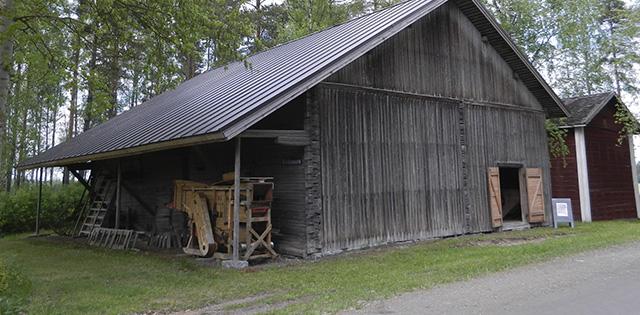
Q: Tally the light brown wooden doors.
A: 2